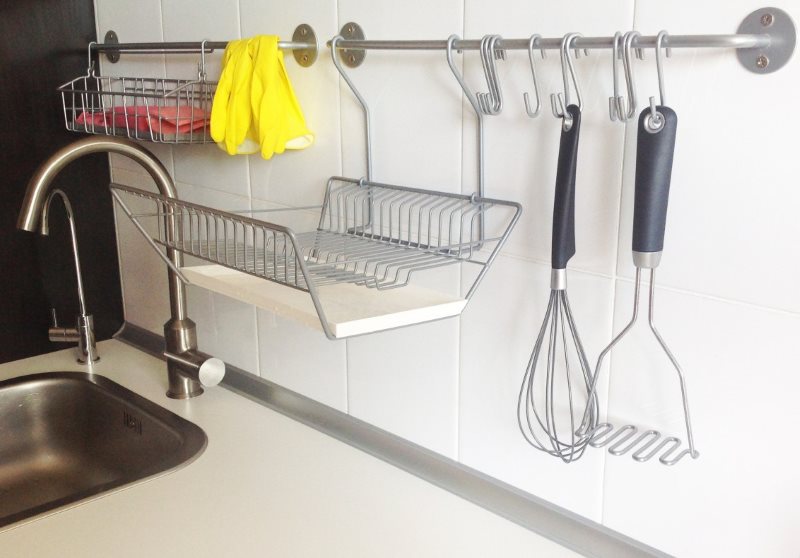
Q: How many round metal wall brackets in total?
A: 4